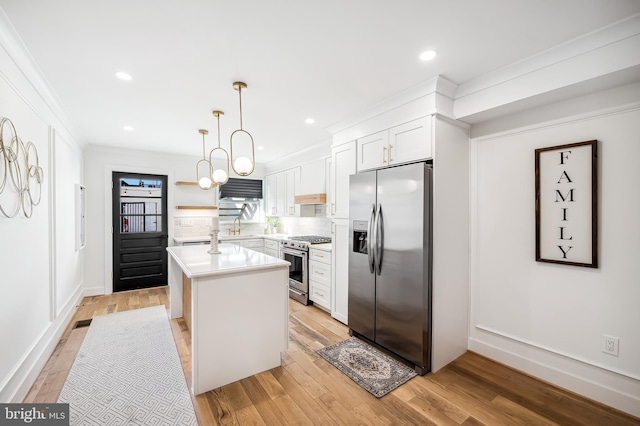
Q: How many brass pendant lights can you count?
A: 3